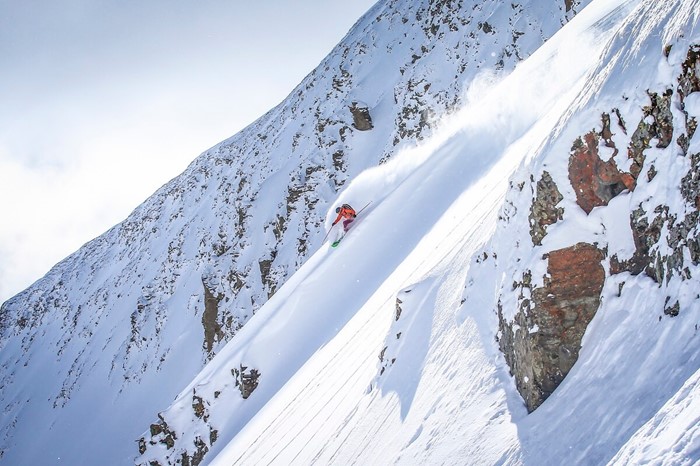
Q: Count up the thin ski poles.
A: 2